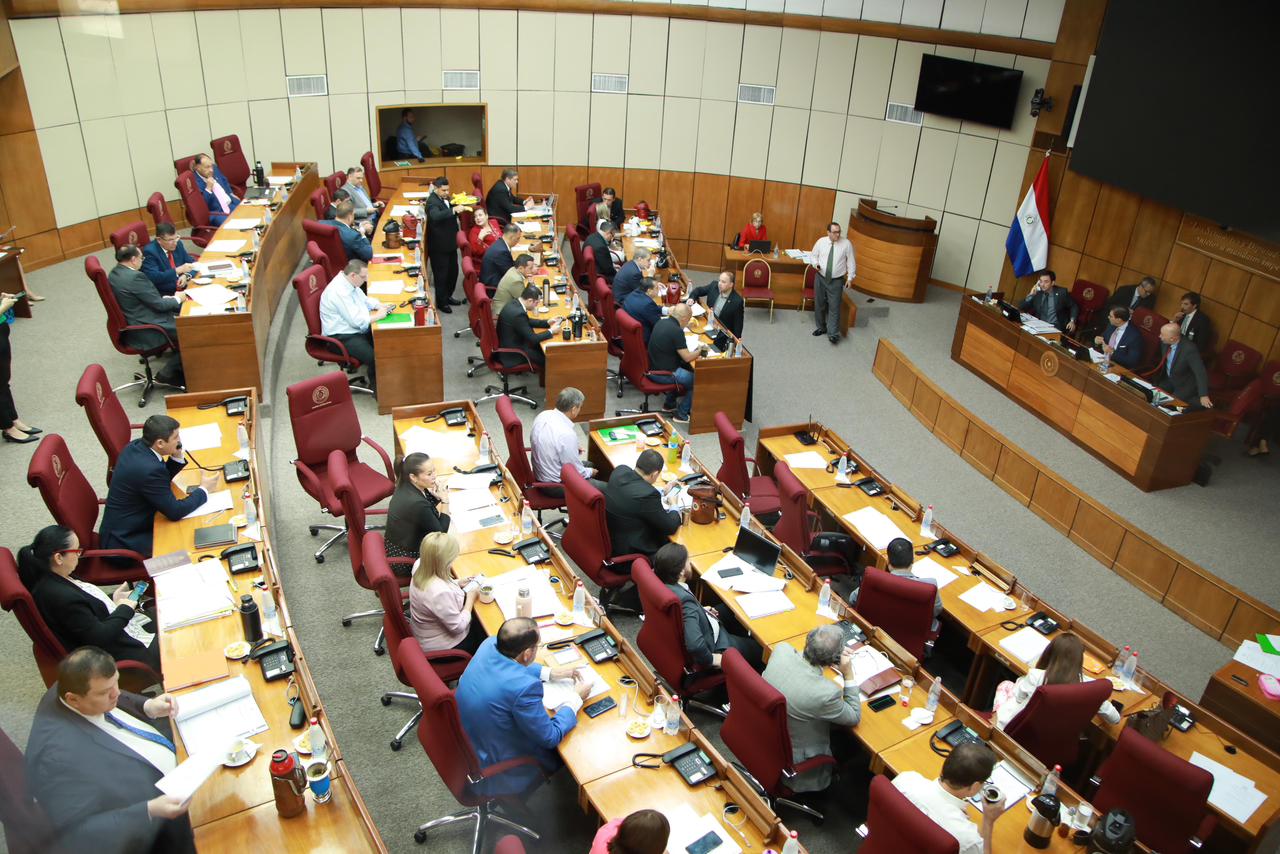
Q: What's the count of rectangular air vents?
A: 5